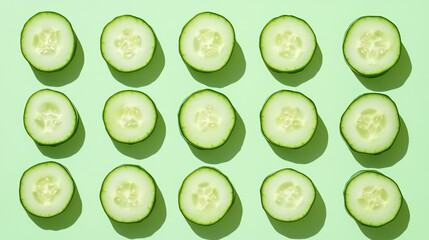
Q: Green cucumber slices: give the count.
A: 15